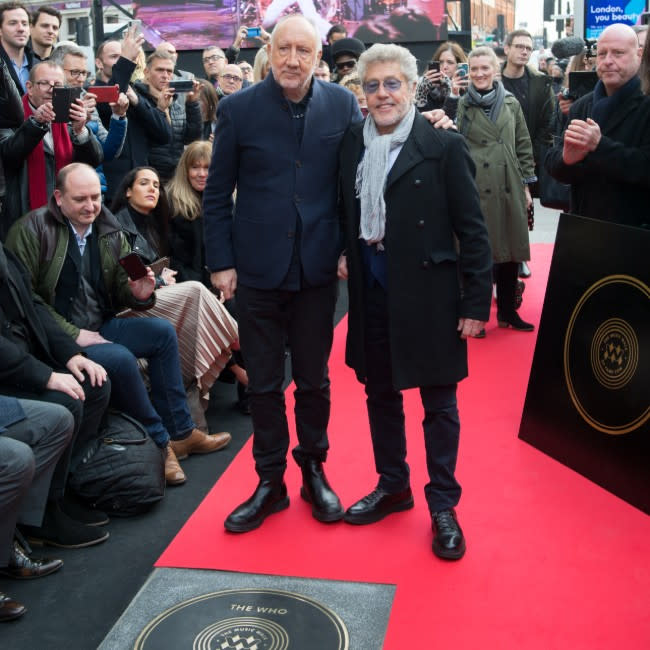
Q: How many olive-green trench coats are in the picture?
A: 1